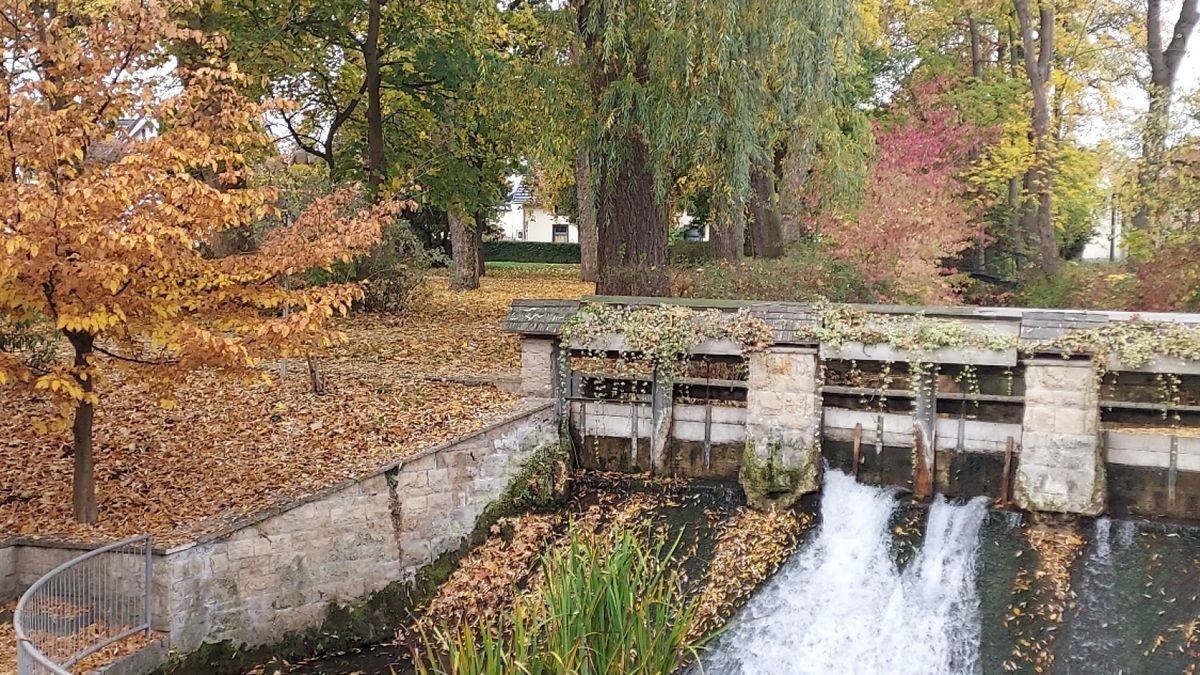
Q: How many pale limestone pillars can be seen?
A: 3